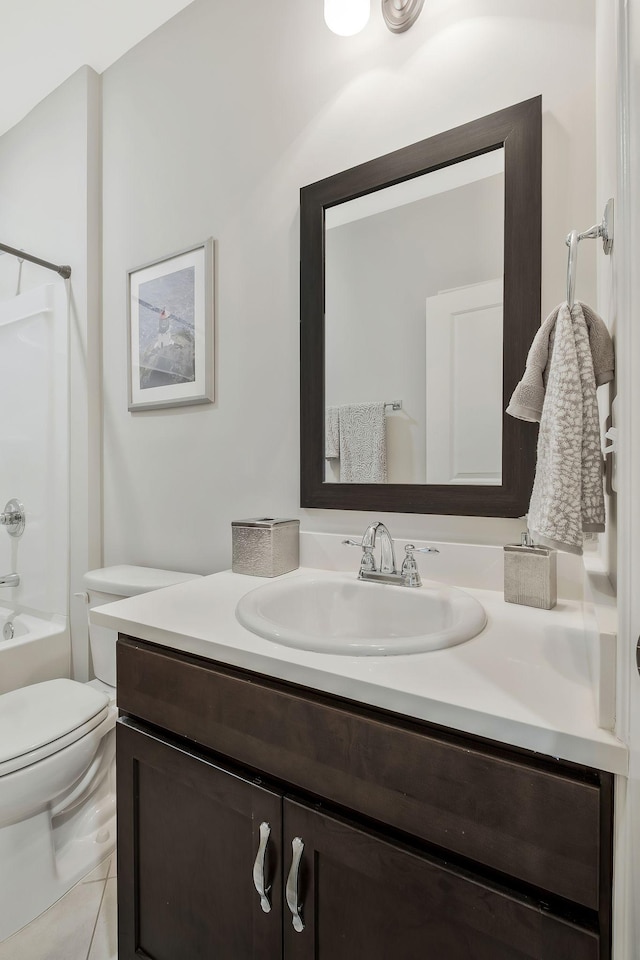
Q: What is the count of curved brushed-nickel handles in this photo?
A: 2